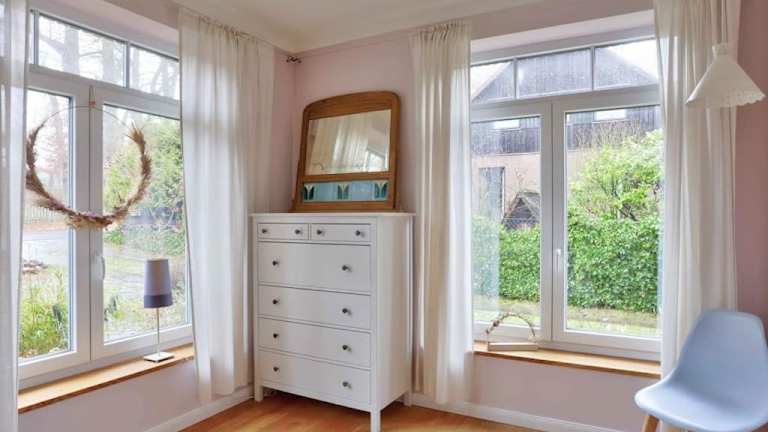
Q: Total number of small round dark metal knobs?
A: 12